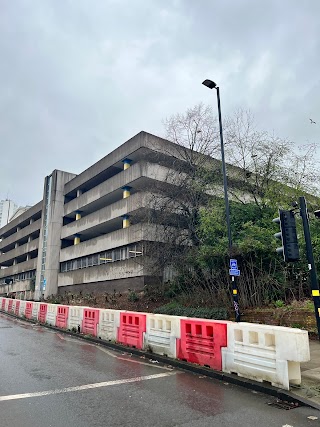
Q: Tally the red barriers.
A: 9